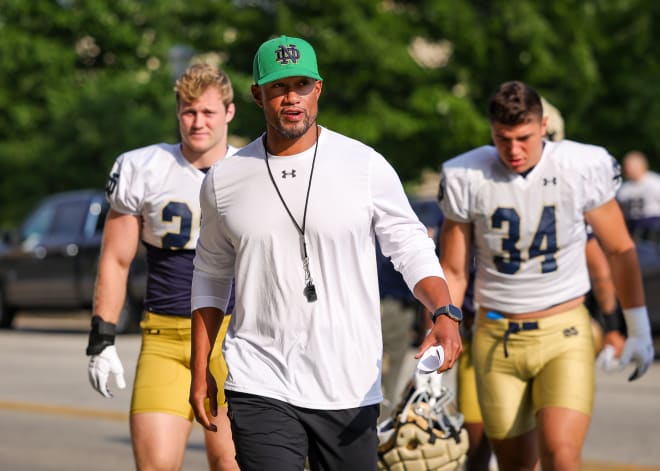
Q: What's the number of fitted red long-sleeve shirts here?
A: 0